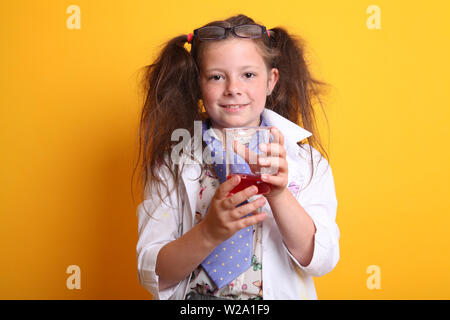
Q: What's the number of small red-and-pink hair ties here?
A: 2